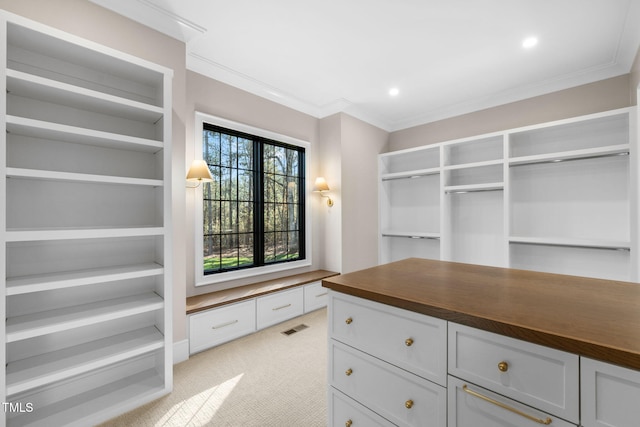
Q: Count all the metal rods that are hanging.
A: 5